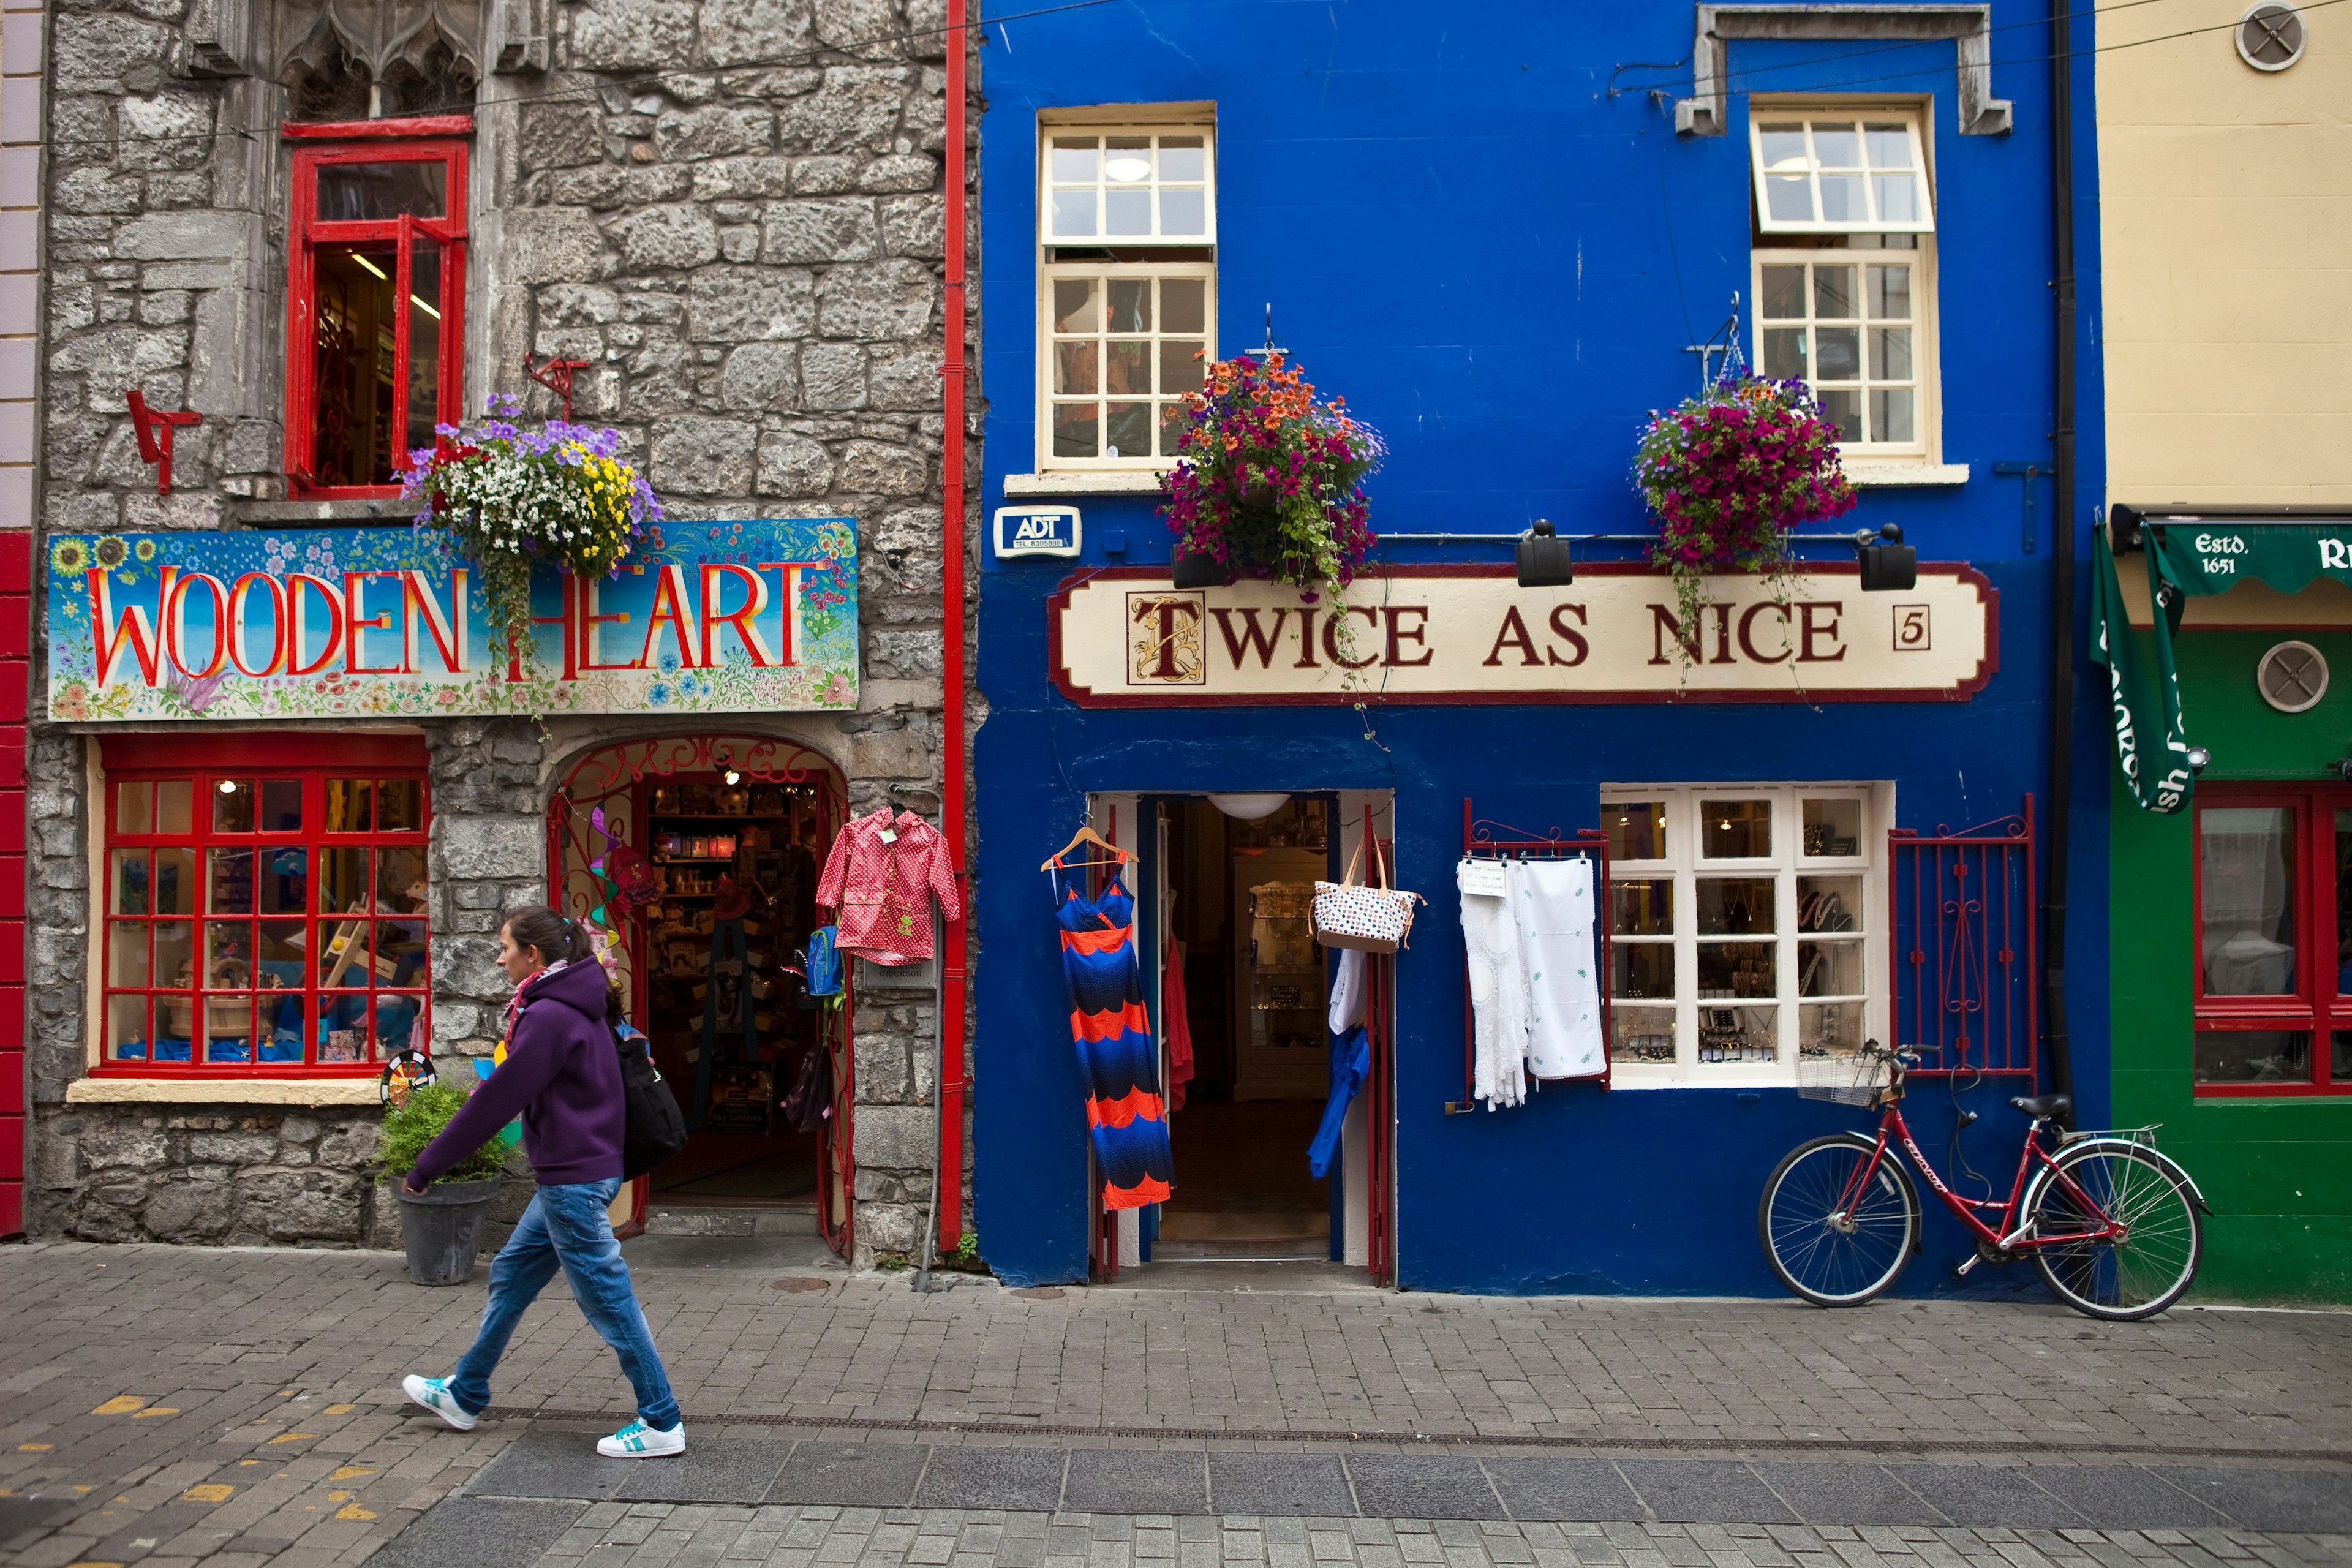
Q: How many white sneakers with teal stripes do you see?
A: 2